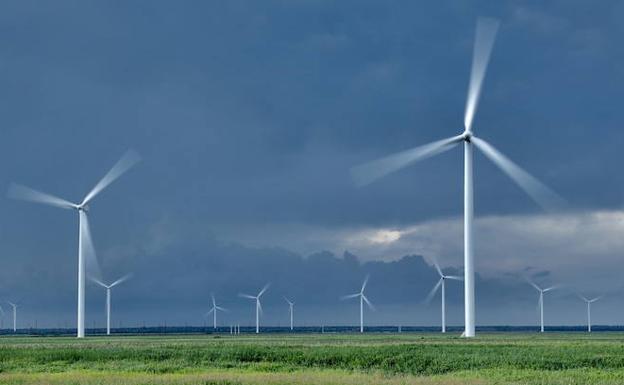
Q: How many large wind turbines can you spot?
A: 2